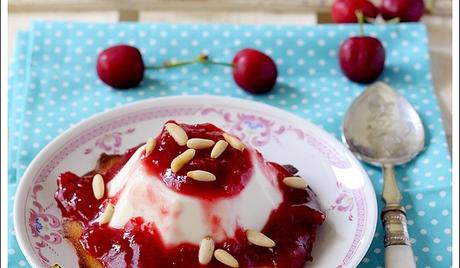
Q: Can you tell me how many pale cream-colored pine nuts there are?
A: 13